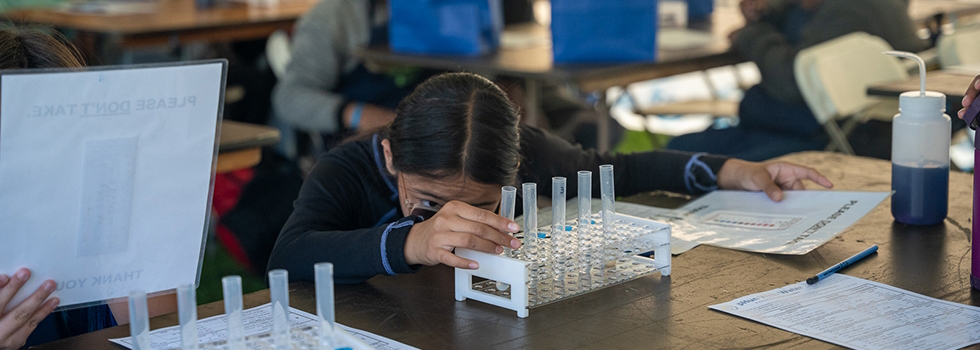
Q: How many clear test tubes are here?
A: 10